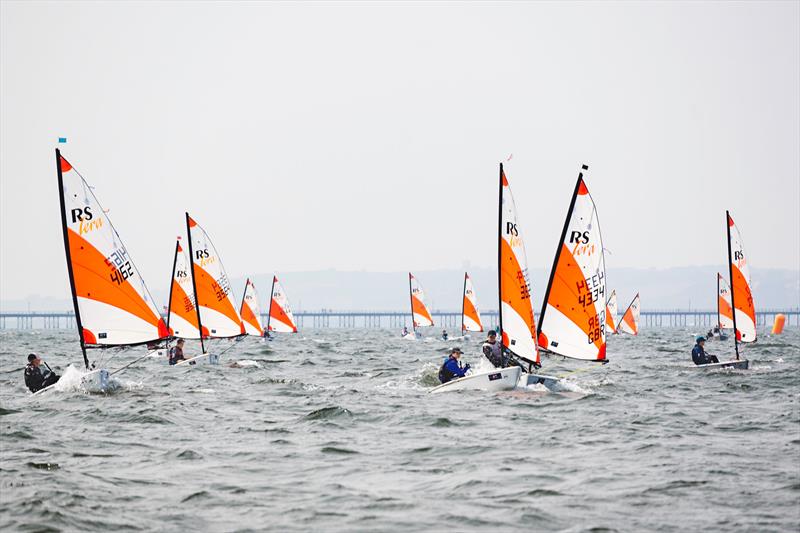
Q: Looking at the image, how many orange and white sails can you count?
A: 13